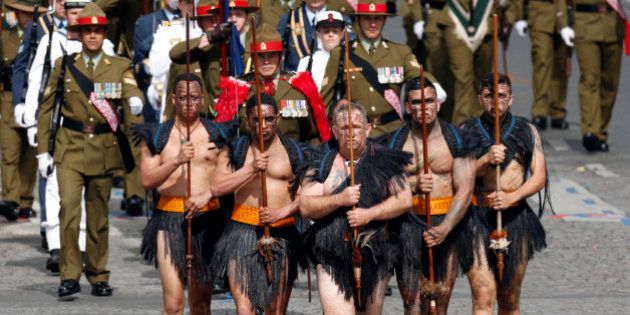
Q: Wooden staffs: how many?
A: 5